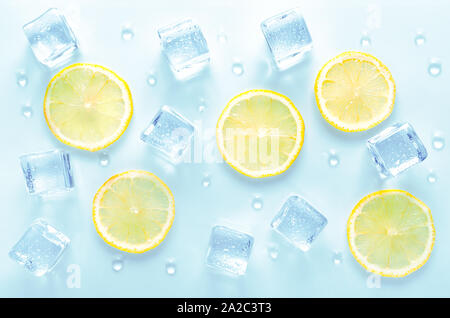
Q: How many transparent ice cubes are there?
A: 9